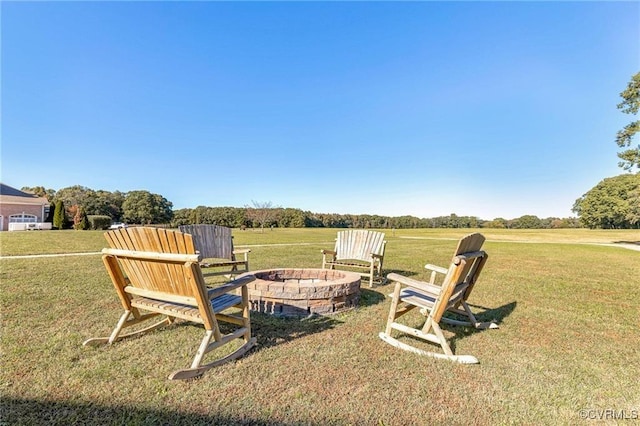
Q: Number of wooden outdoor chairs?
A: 4